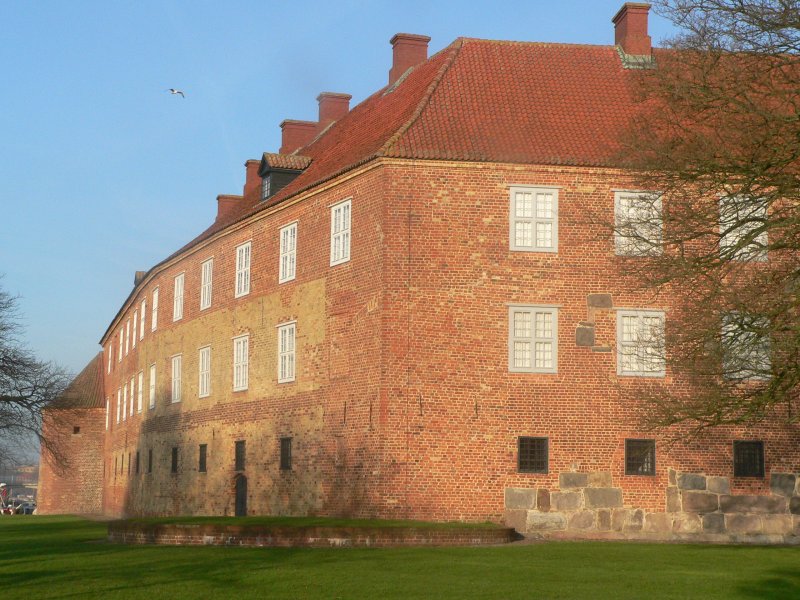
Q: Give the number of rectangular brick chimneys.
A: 6